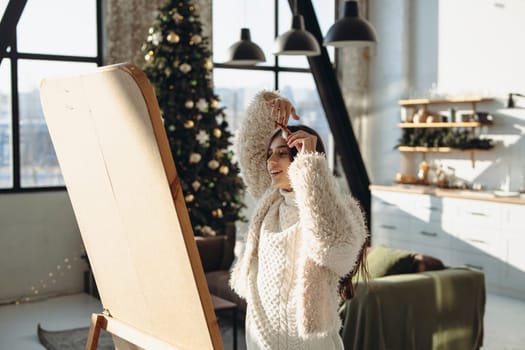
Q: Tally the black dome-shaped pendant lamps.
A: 3